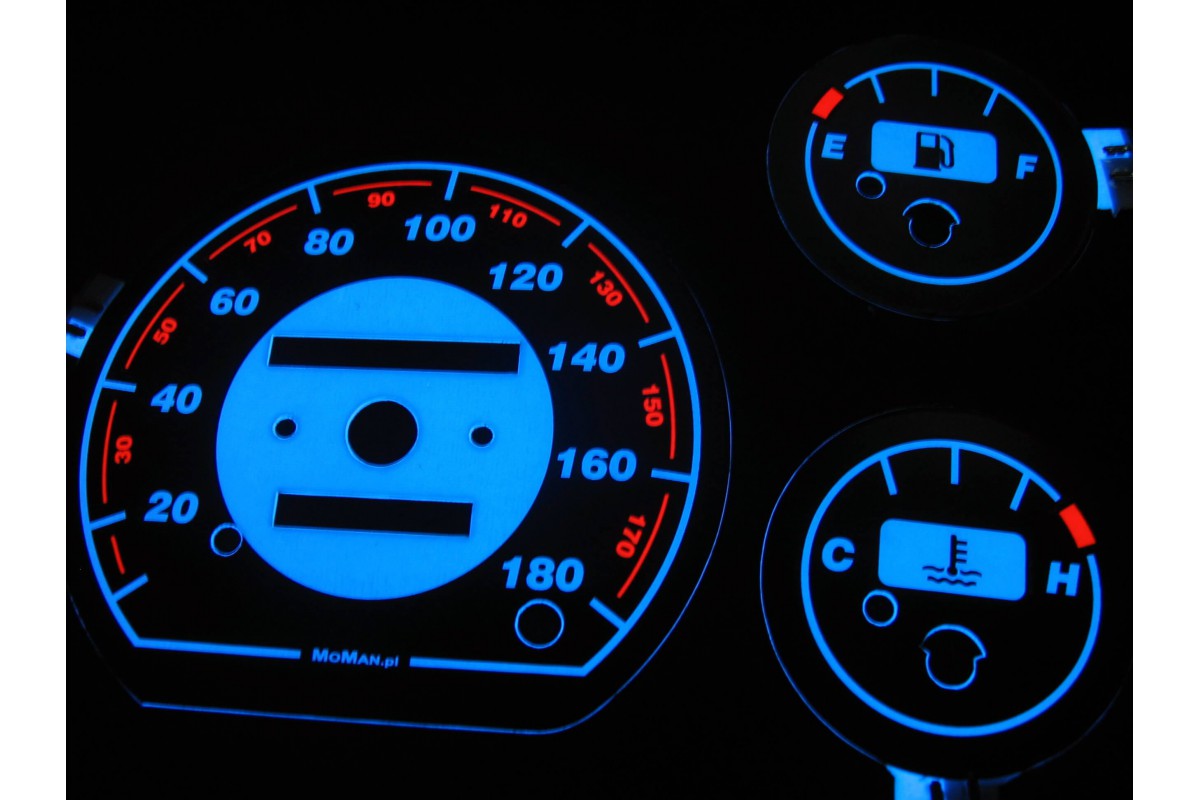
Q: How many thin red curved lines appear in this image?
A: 9